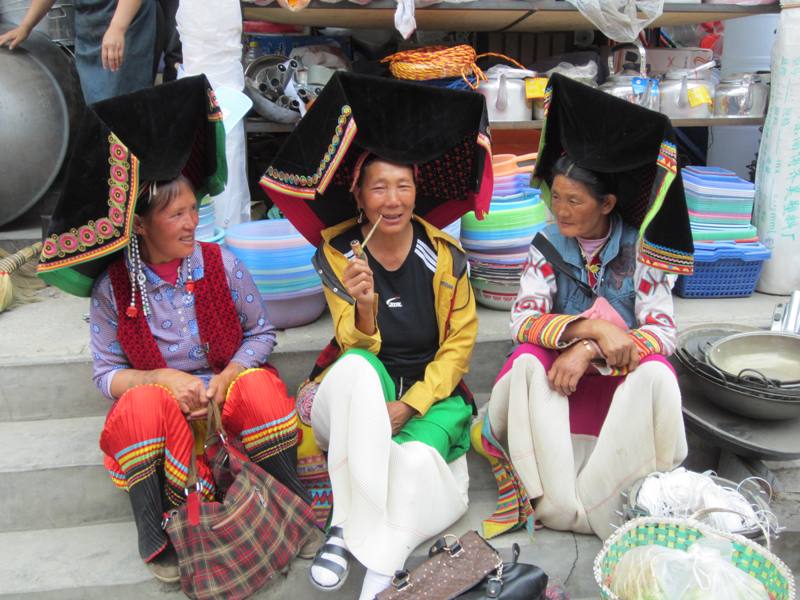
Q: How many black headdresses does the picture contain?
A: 3